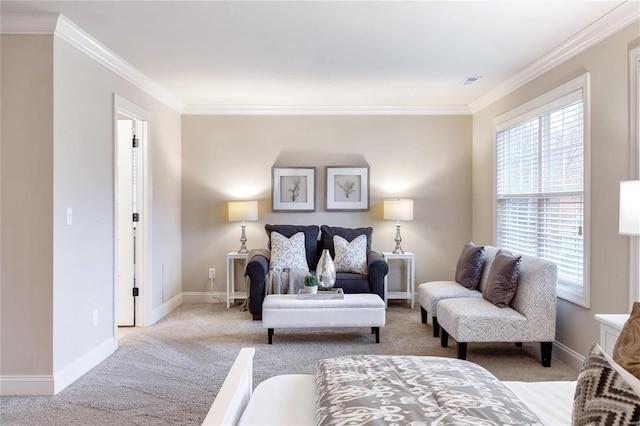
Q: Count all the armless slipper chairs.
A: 2